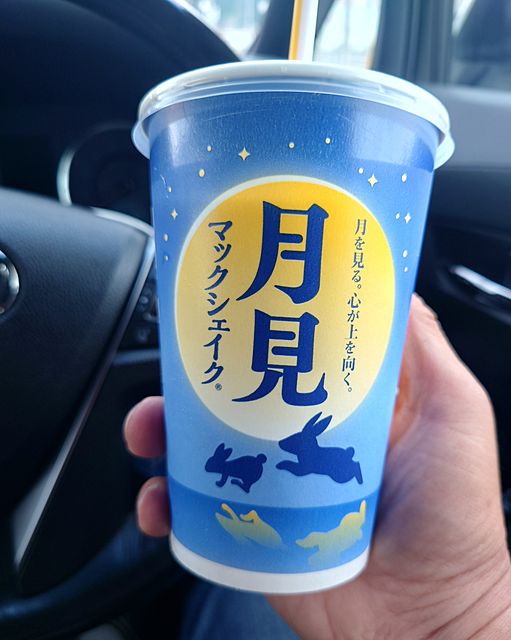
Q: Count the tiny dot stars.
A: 12